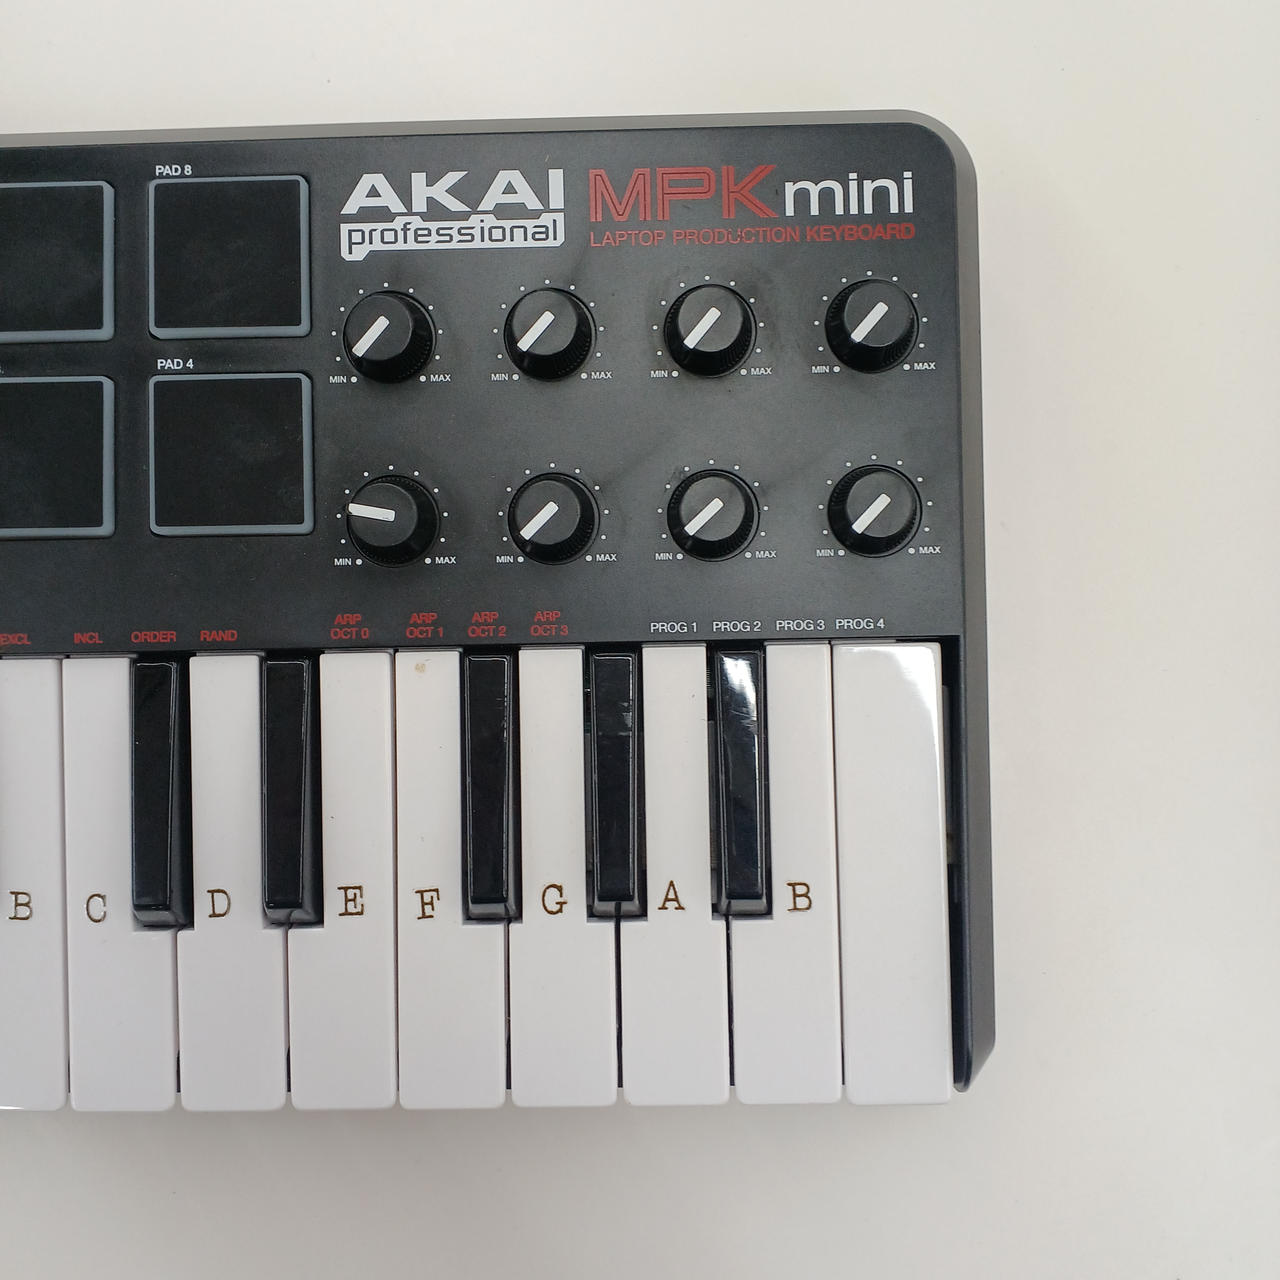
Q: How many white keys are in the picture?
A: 9